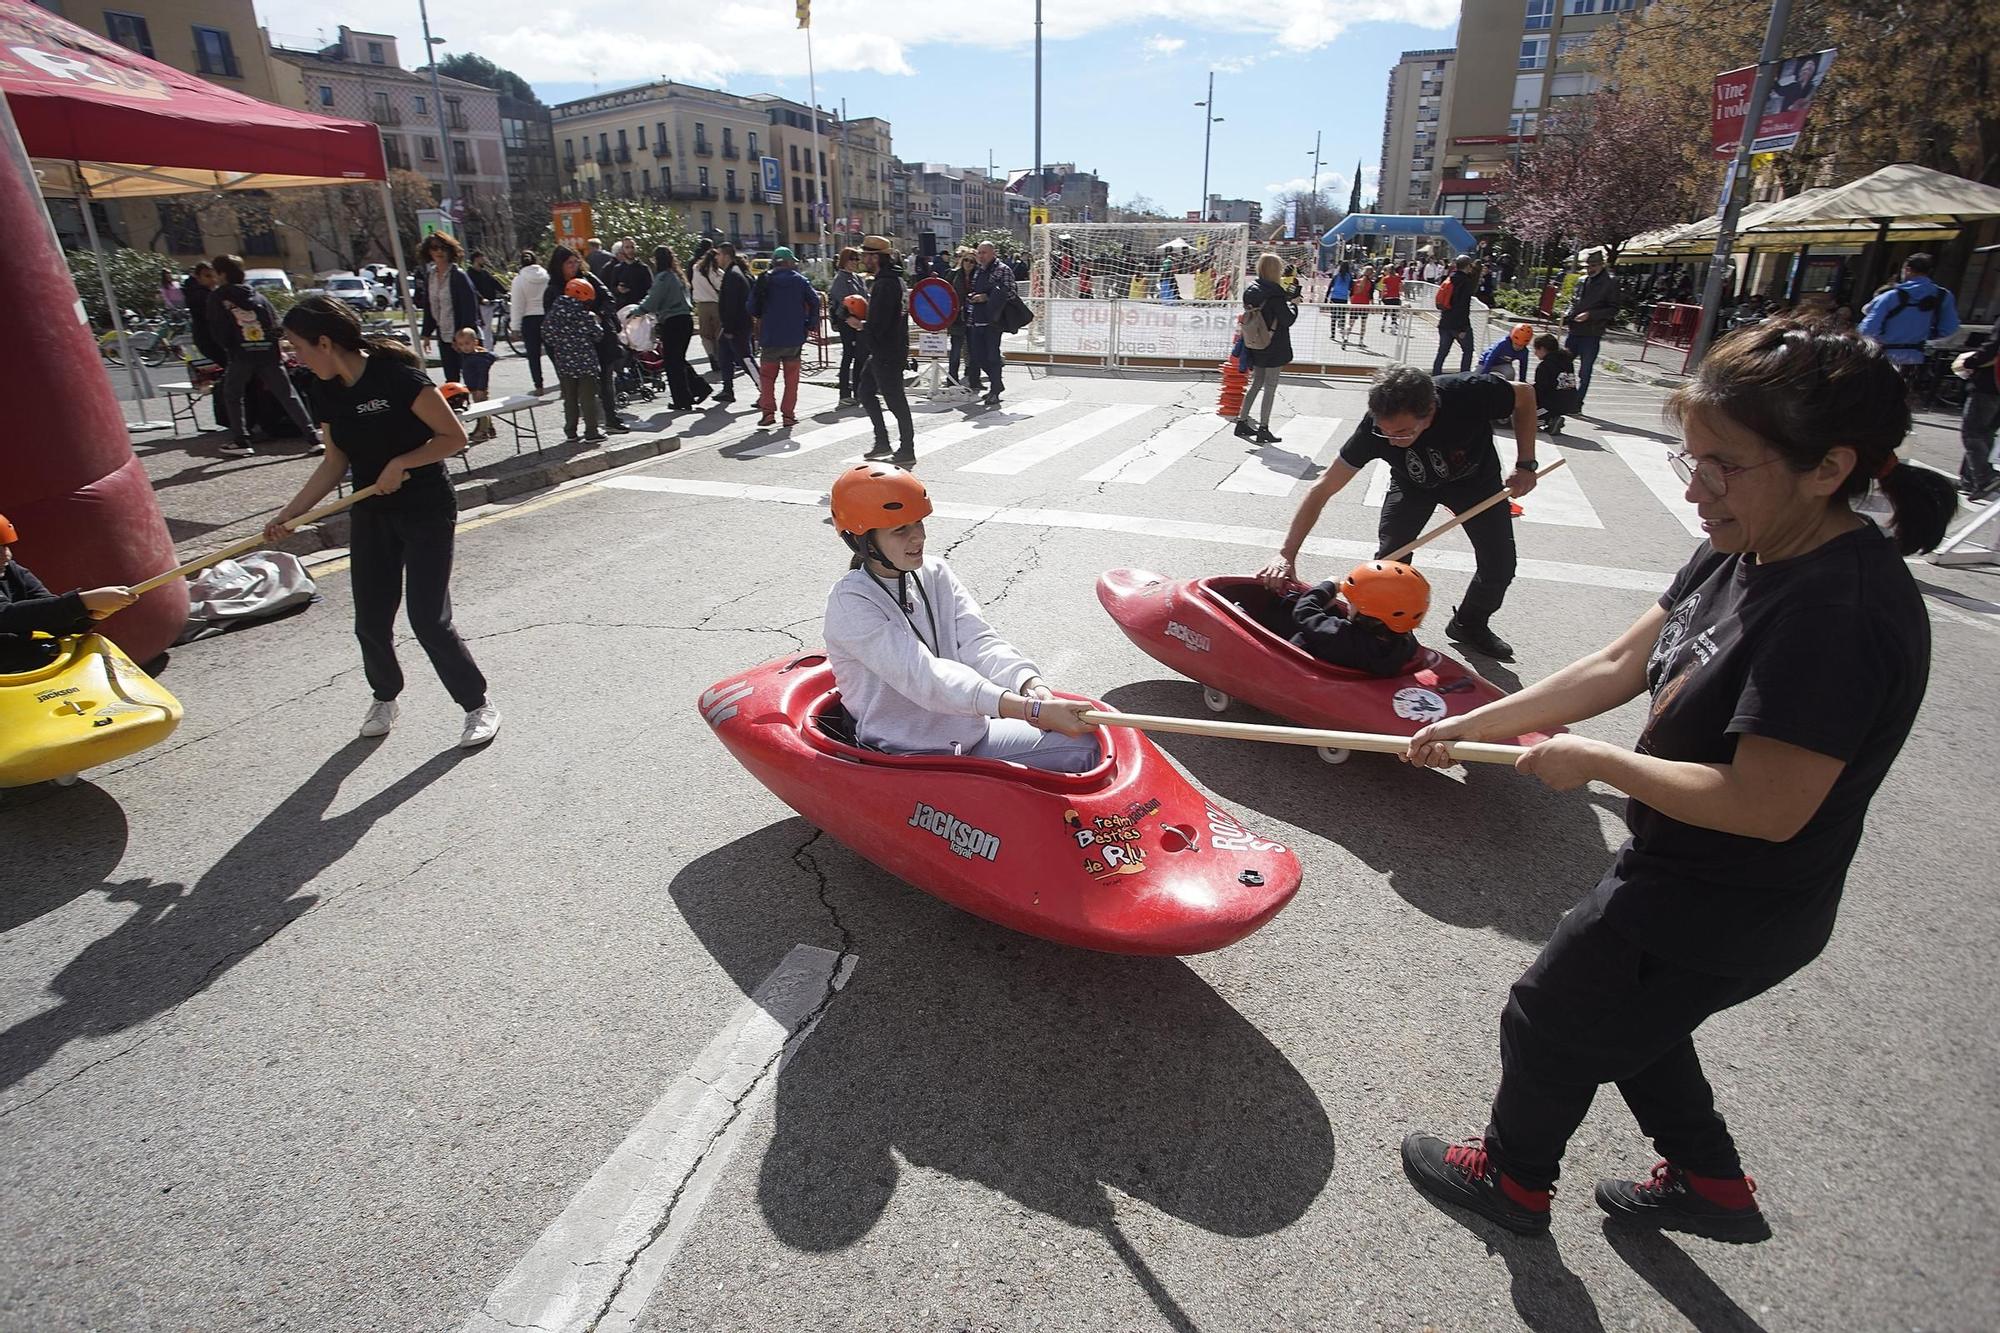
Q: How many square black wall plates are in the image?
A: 0